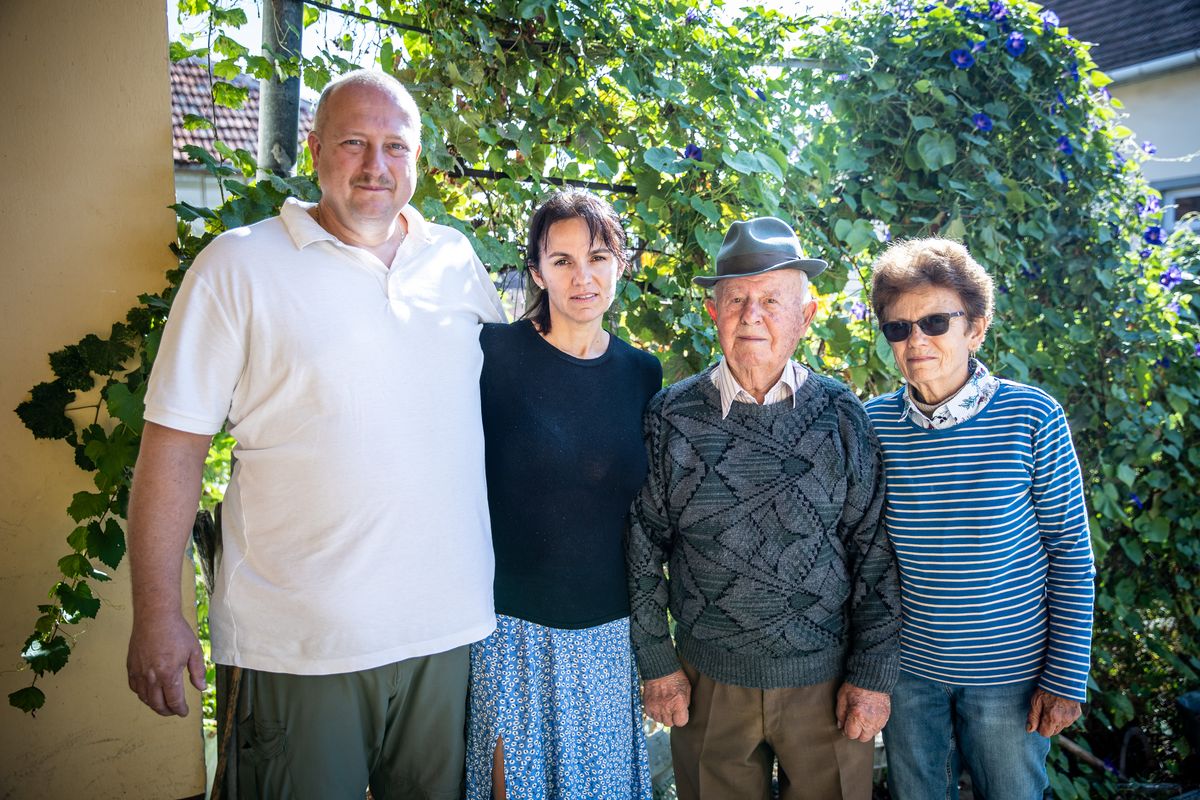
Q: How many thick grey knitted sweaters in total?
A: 1